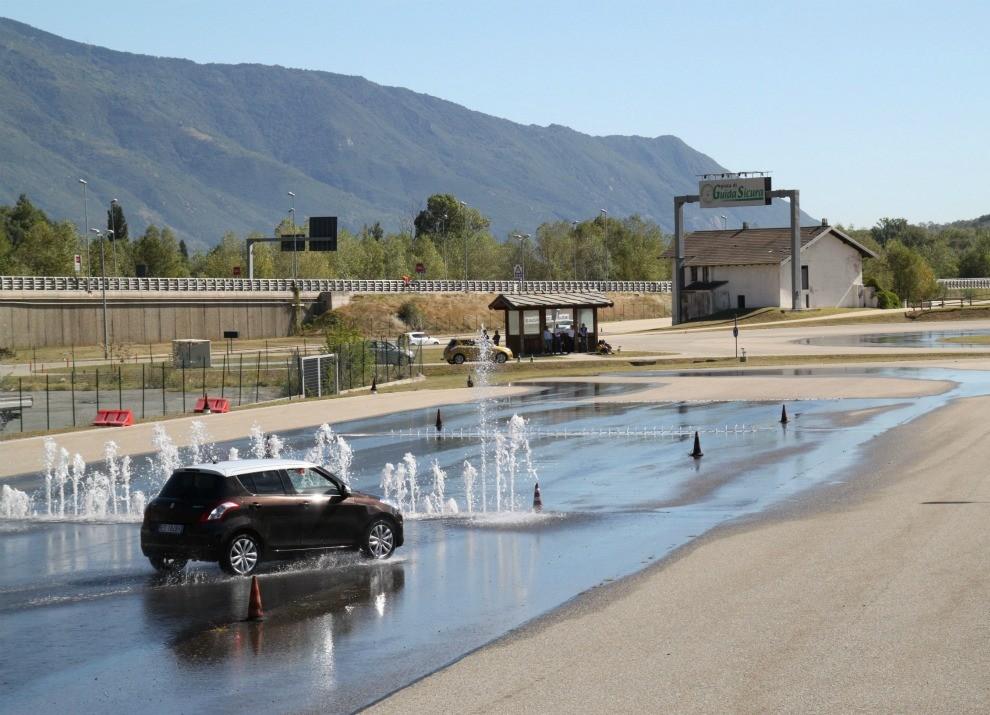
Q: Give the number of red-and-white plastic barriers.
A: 2